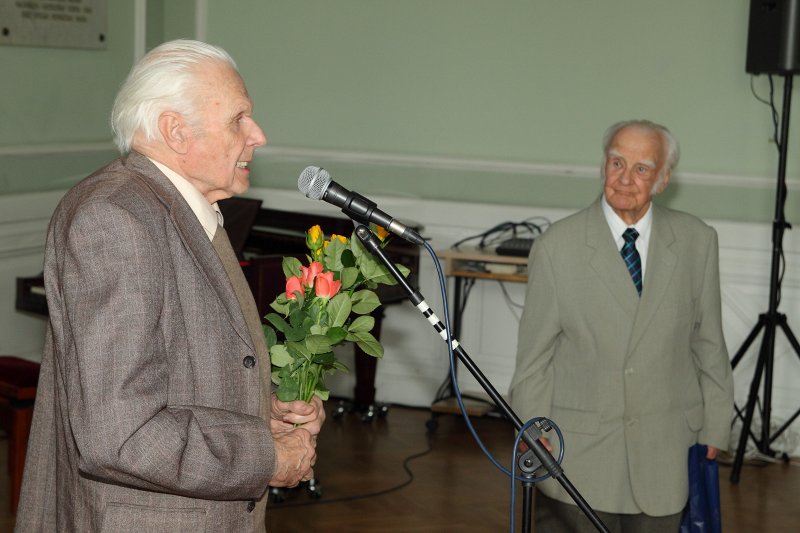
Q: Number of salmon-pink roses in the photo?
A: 3